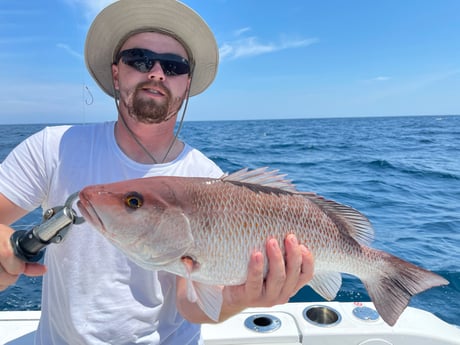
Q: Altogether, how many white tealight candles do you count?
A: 0